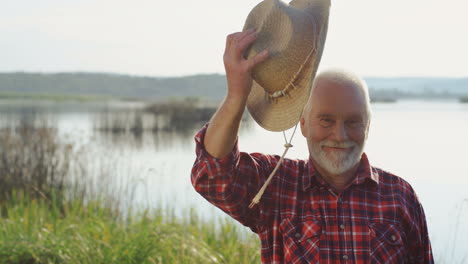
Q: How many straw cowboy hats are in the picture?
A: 1